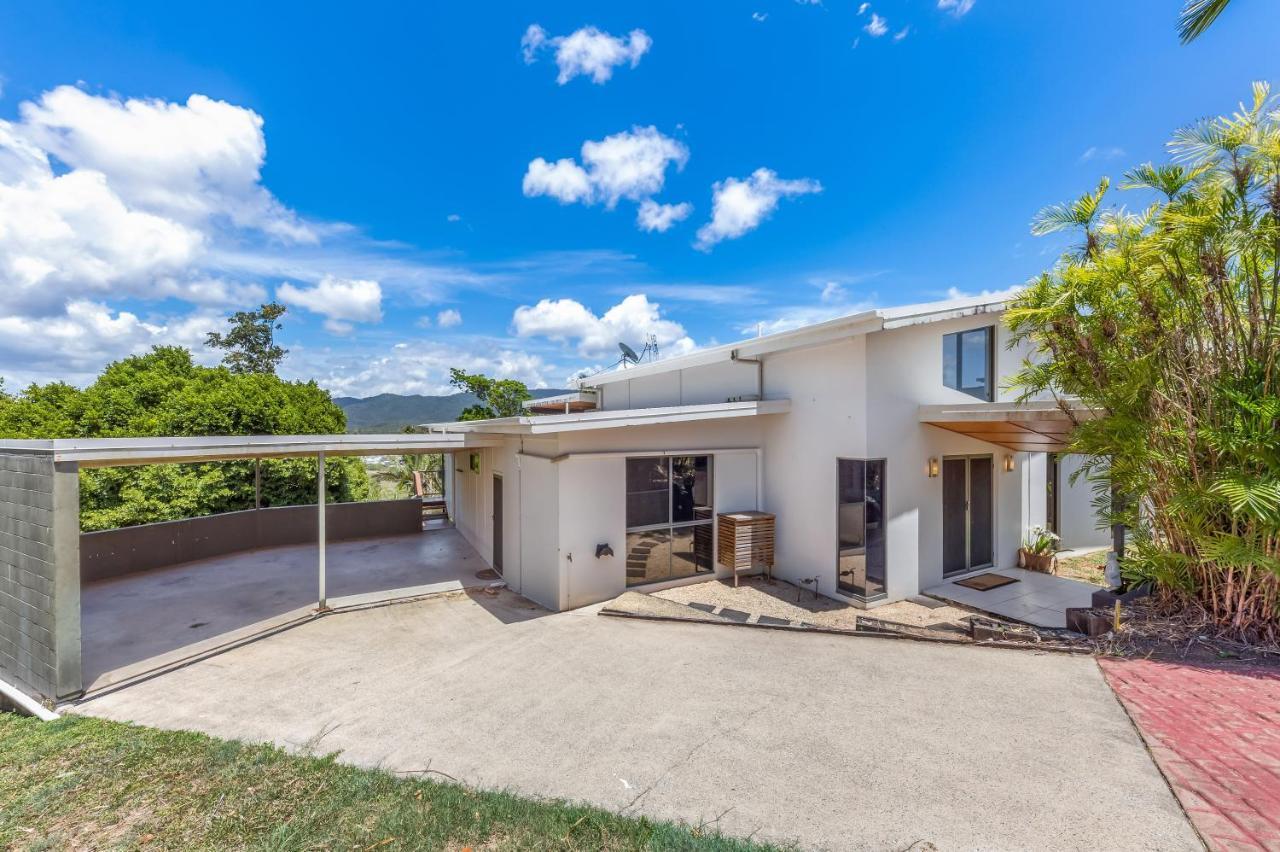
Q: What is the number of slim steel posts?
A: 2